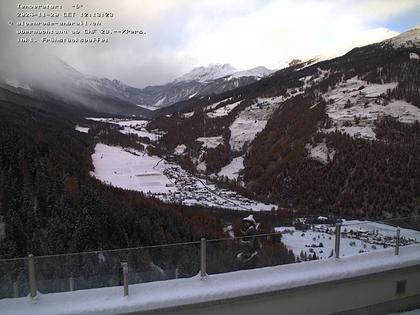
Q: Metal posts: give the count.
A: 5